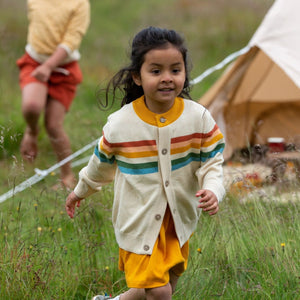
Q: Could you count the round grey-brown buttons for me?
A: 5